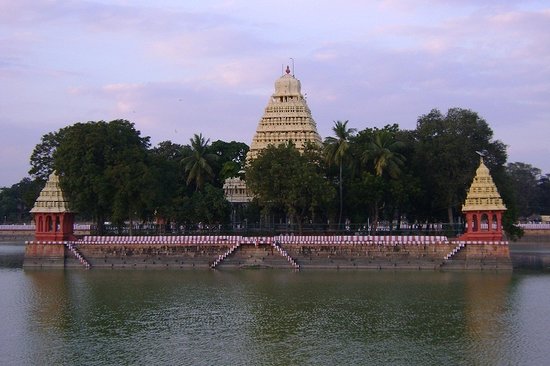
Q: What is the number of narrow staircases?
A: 4